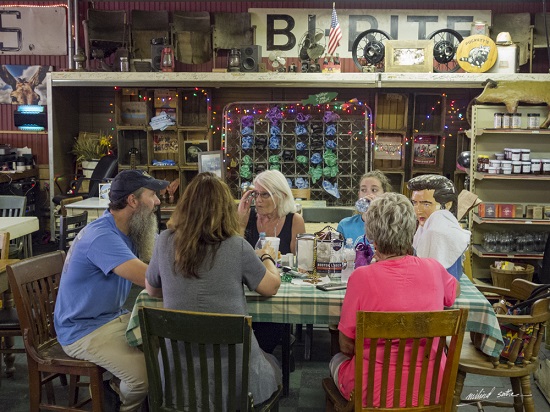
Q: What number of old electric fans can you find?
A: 2